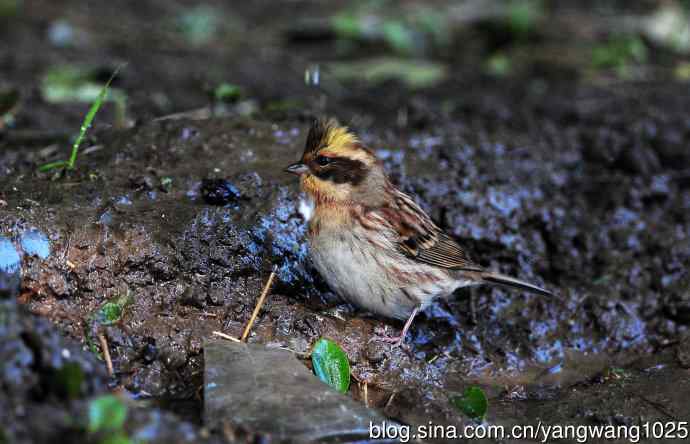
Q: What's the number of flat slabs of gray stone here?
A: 1